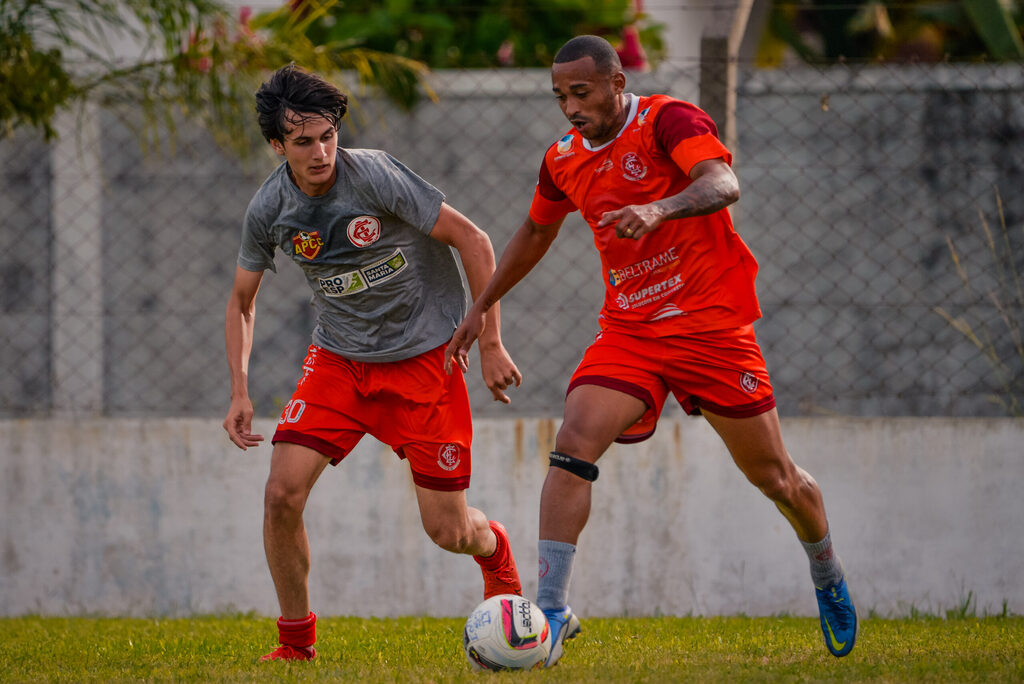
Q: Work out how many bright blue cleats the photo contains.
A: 2